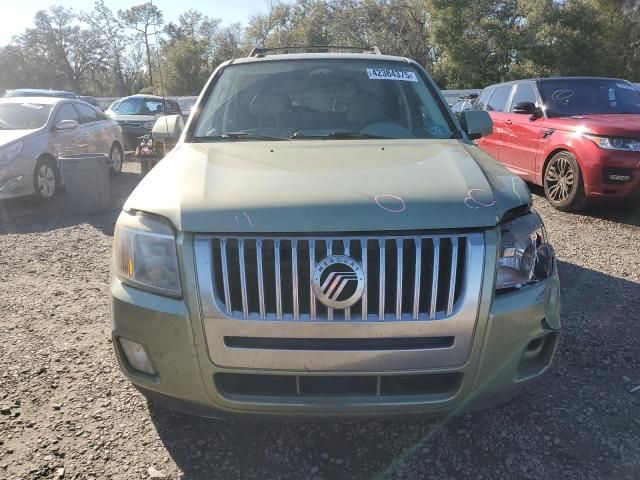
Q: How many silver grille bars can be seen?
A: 14